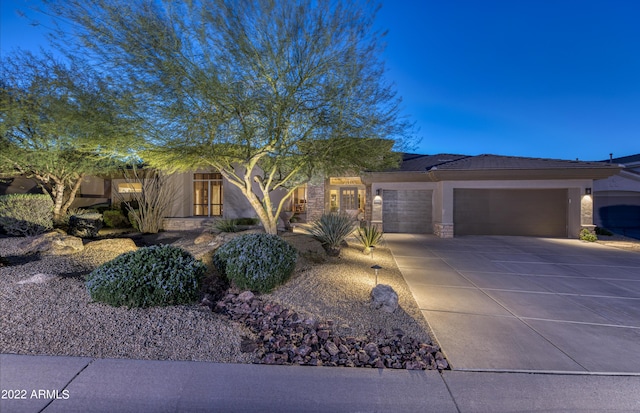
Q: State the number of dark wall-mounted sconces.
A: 2